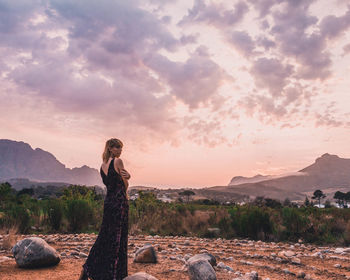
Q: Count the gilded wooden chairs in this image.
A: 0